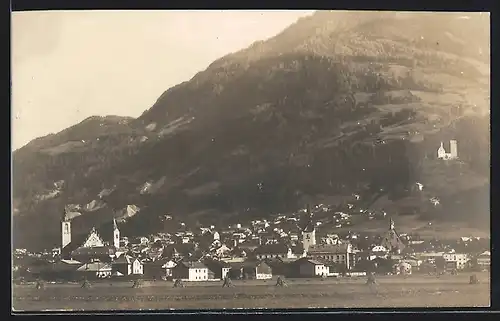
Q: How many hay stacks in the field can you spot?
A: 8